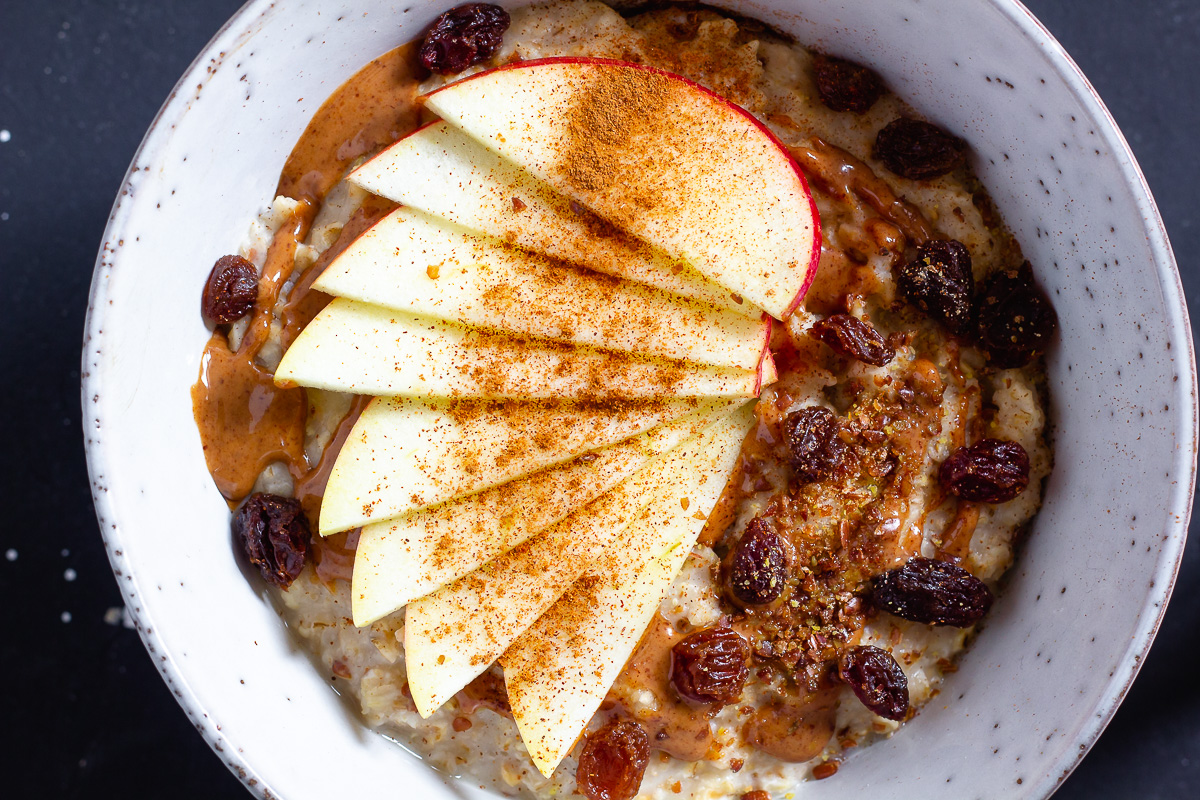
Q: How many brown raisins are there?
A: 15